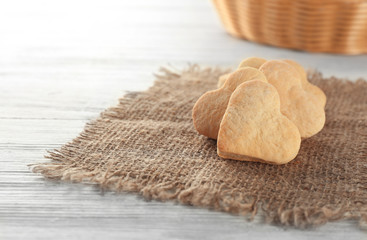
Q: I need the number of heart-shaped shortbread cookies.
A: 5